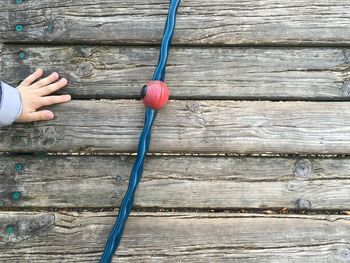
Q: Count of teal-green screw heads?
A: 6